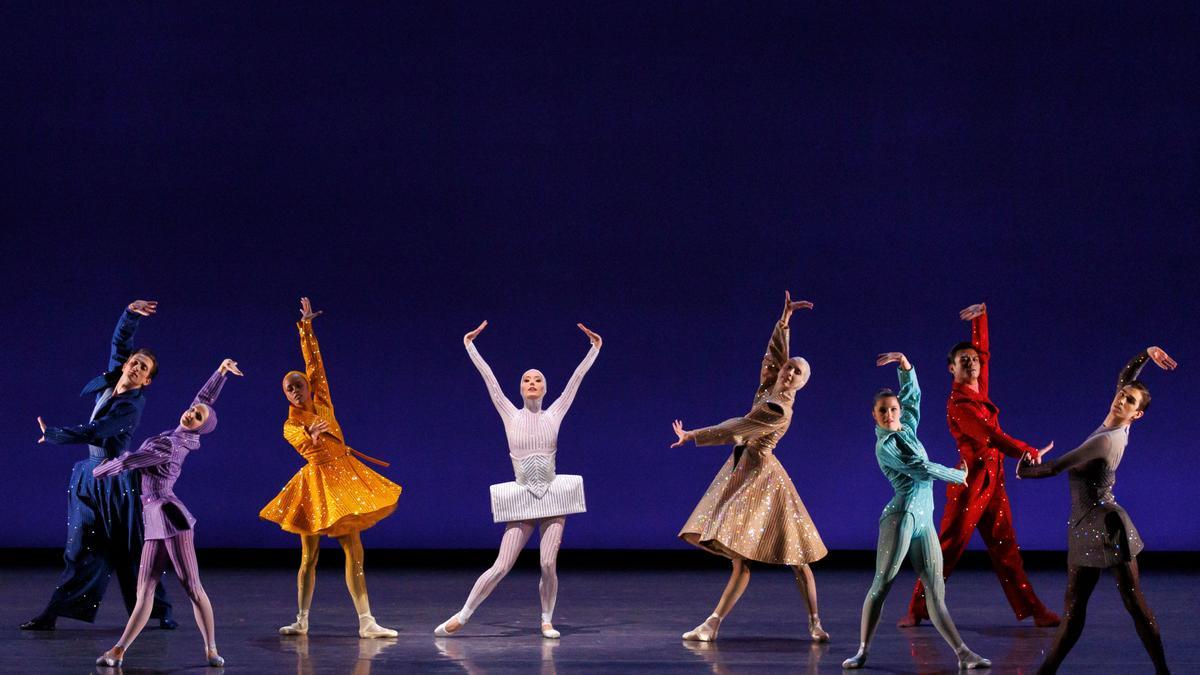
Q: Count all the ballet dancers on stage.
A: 8